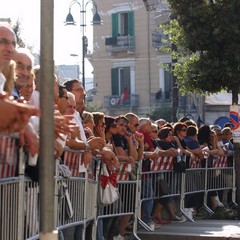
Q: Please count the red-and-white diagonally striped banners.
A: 6